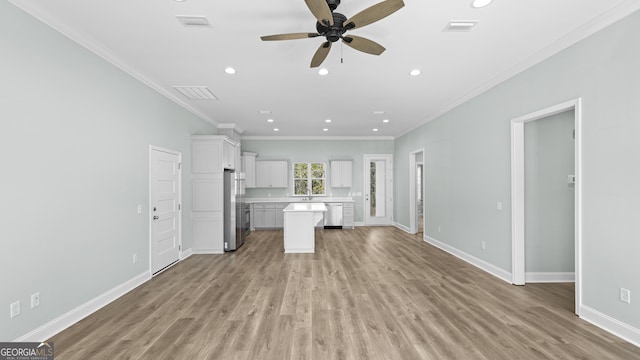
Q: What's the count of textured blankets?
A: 0